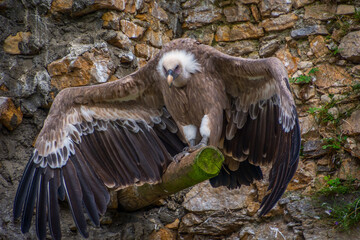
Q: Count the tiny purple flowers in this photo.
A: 2